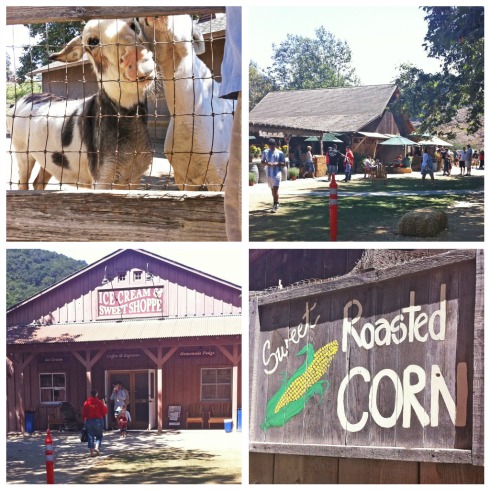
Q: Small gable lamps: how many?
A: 2